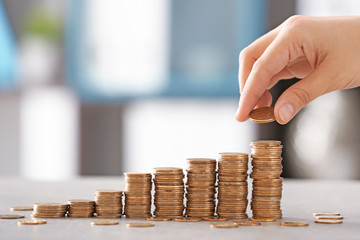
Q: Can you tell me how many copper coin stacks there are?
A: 8